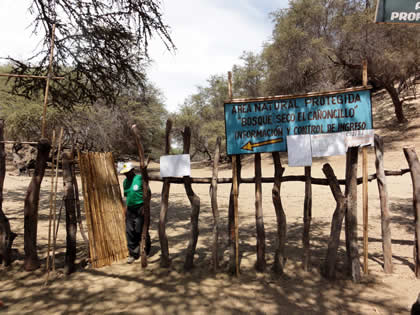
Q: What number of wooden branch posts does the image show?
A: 15